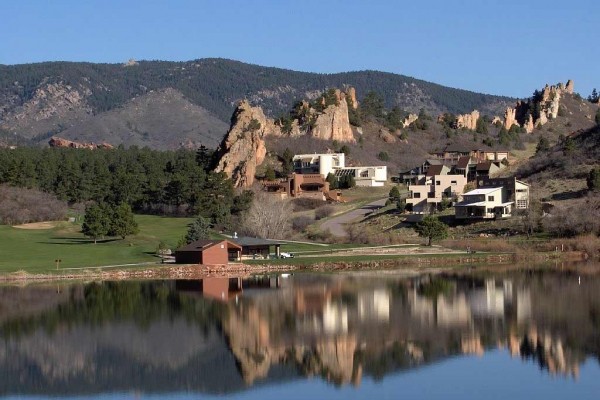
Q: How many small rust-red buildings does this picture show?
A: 1